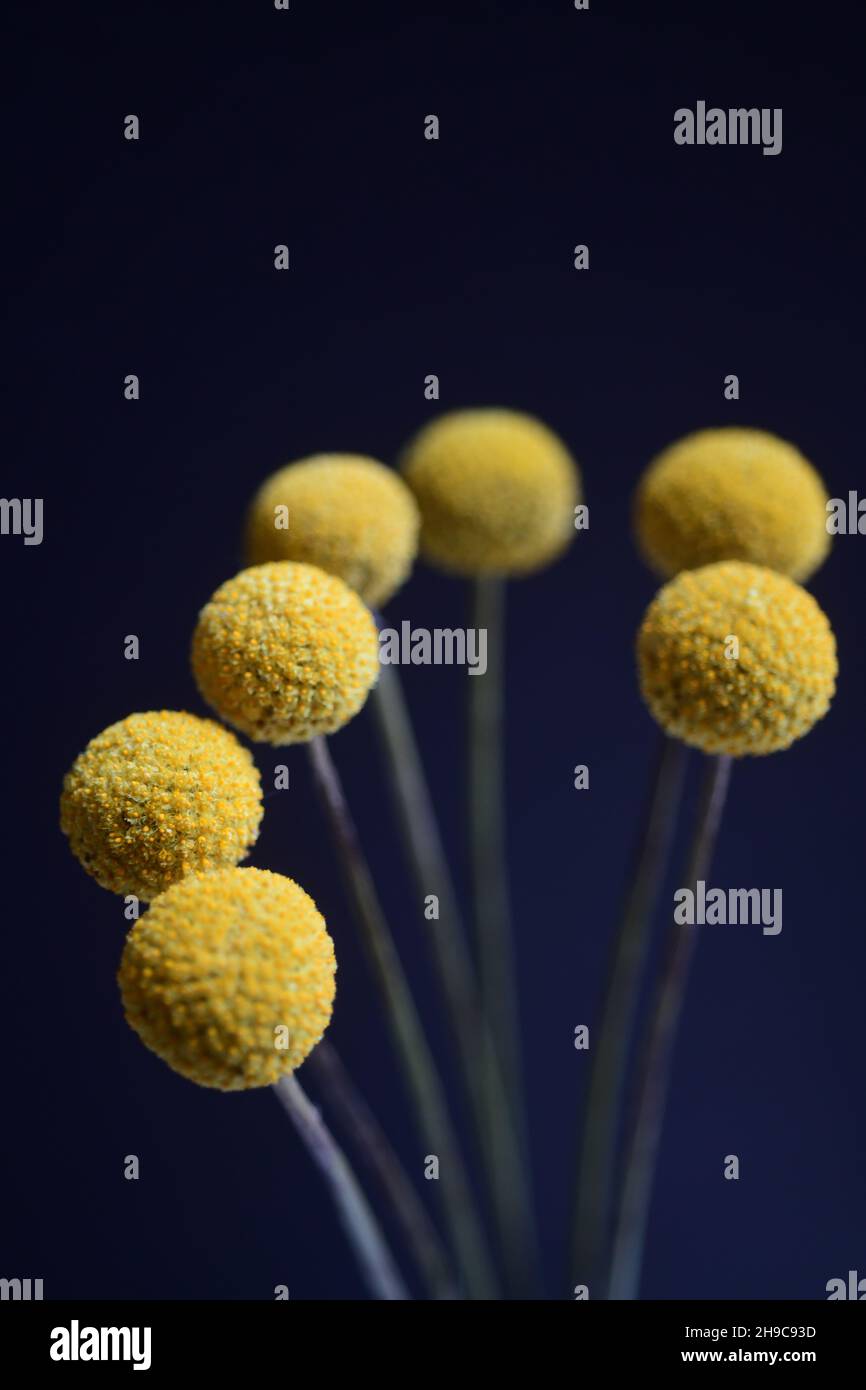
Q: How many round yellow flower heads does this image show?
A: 7